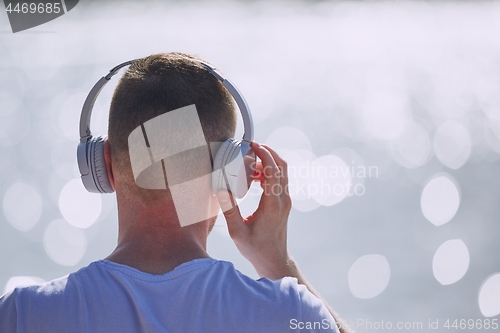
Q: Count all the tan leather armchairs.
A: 0